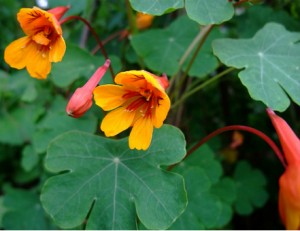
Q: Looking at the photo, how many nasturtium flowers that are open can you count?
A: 2